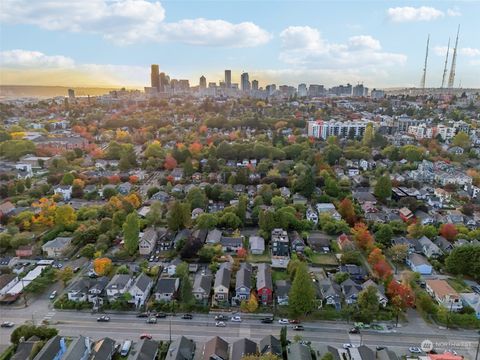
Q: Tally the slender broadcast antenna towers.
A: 3